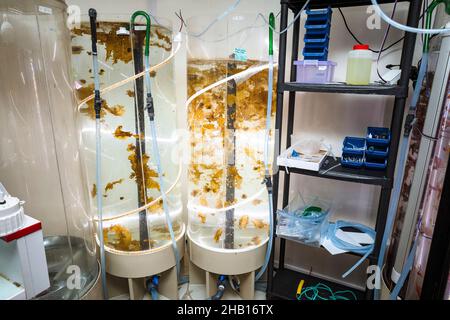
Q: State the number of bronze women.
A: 0